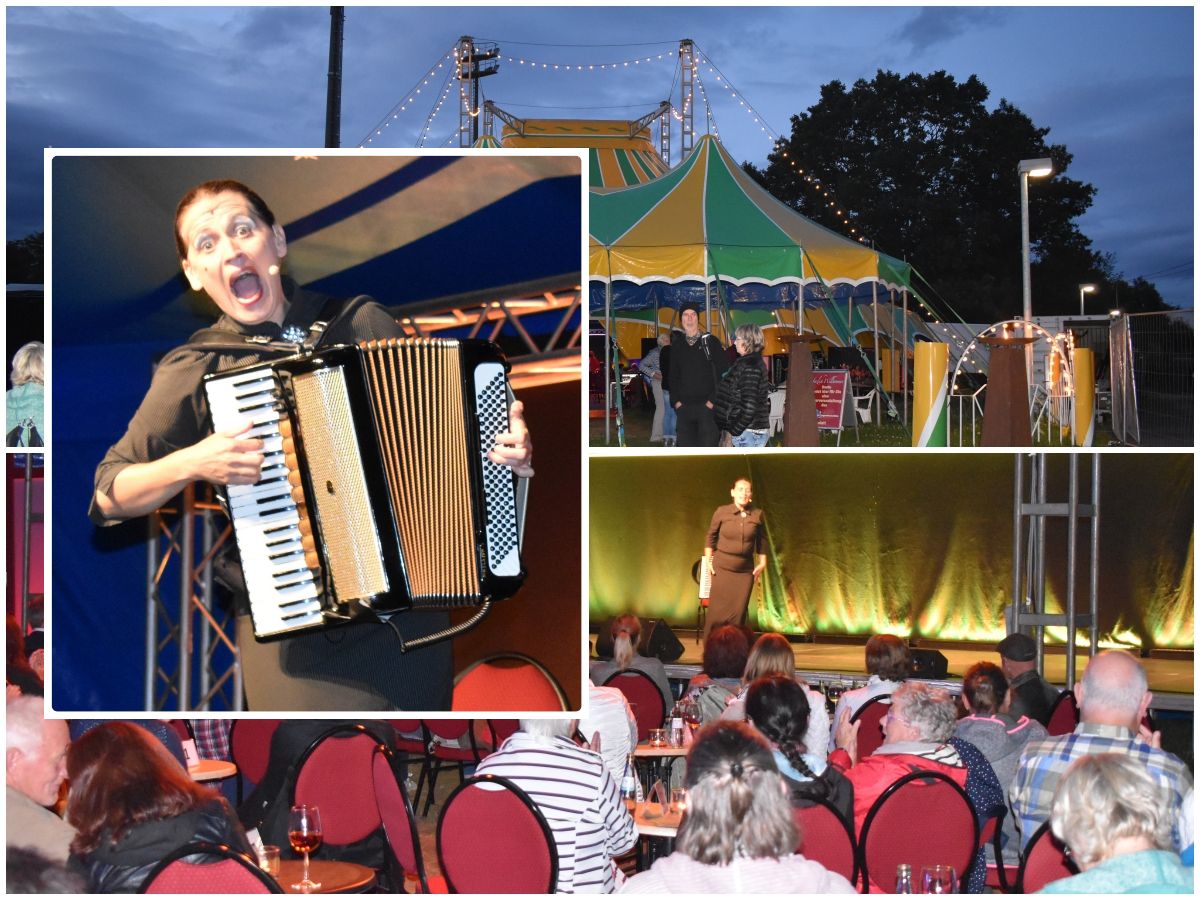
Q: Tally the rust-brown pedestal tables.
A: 2